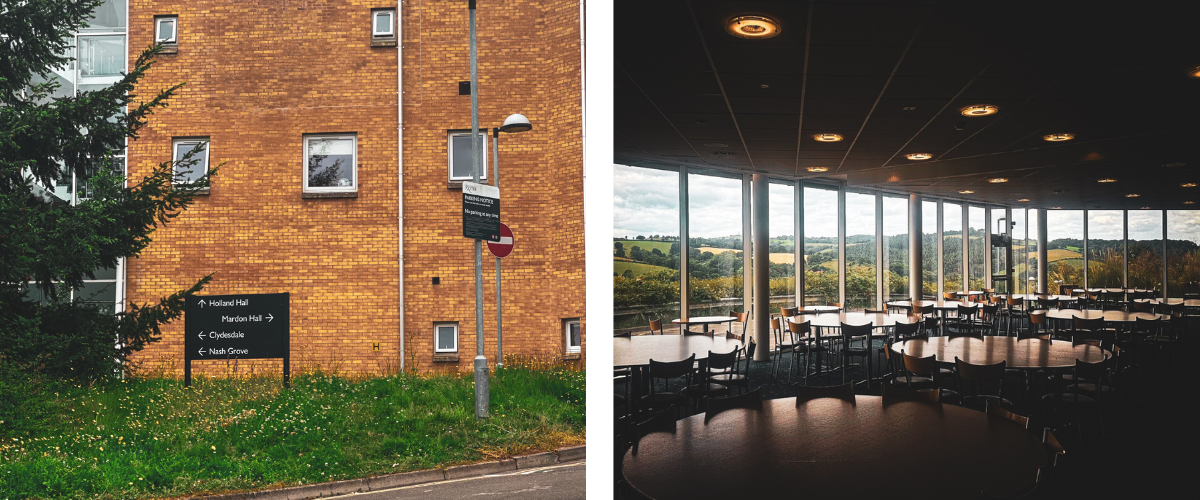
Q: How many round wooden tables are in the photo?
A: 12